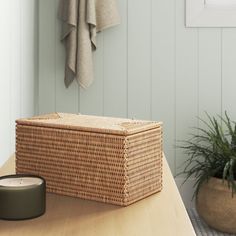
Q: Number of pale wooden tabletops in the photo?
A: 1